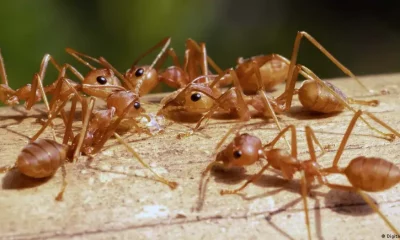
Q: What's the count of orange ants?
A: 5